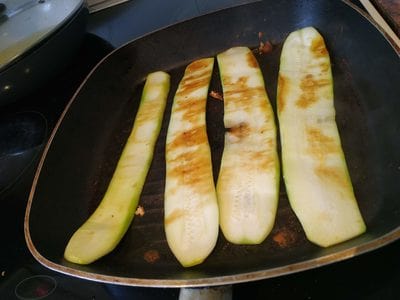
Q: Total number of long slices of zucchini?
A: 4